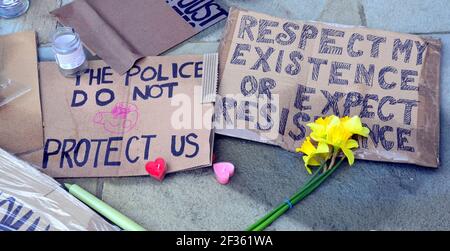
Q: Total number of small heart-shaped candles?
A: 2